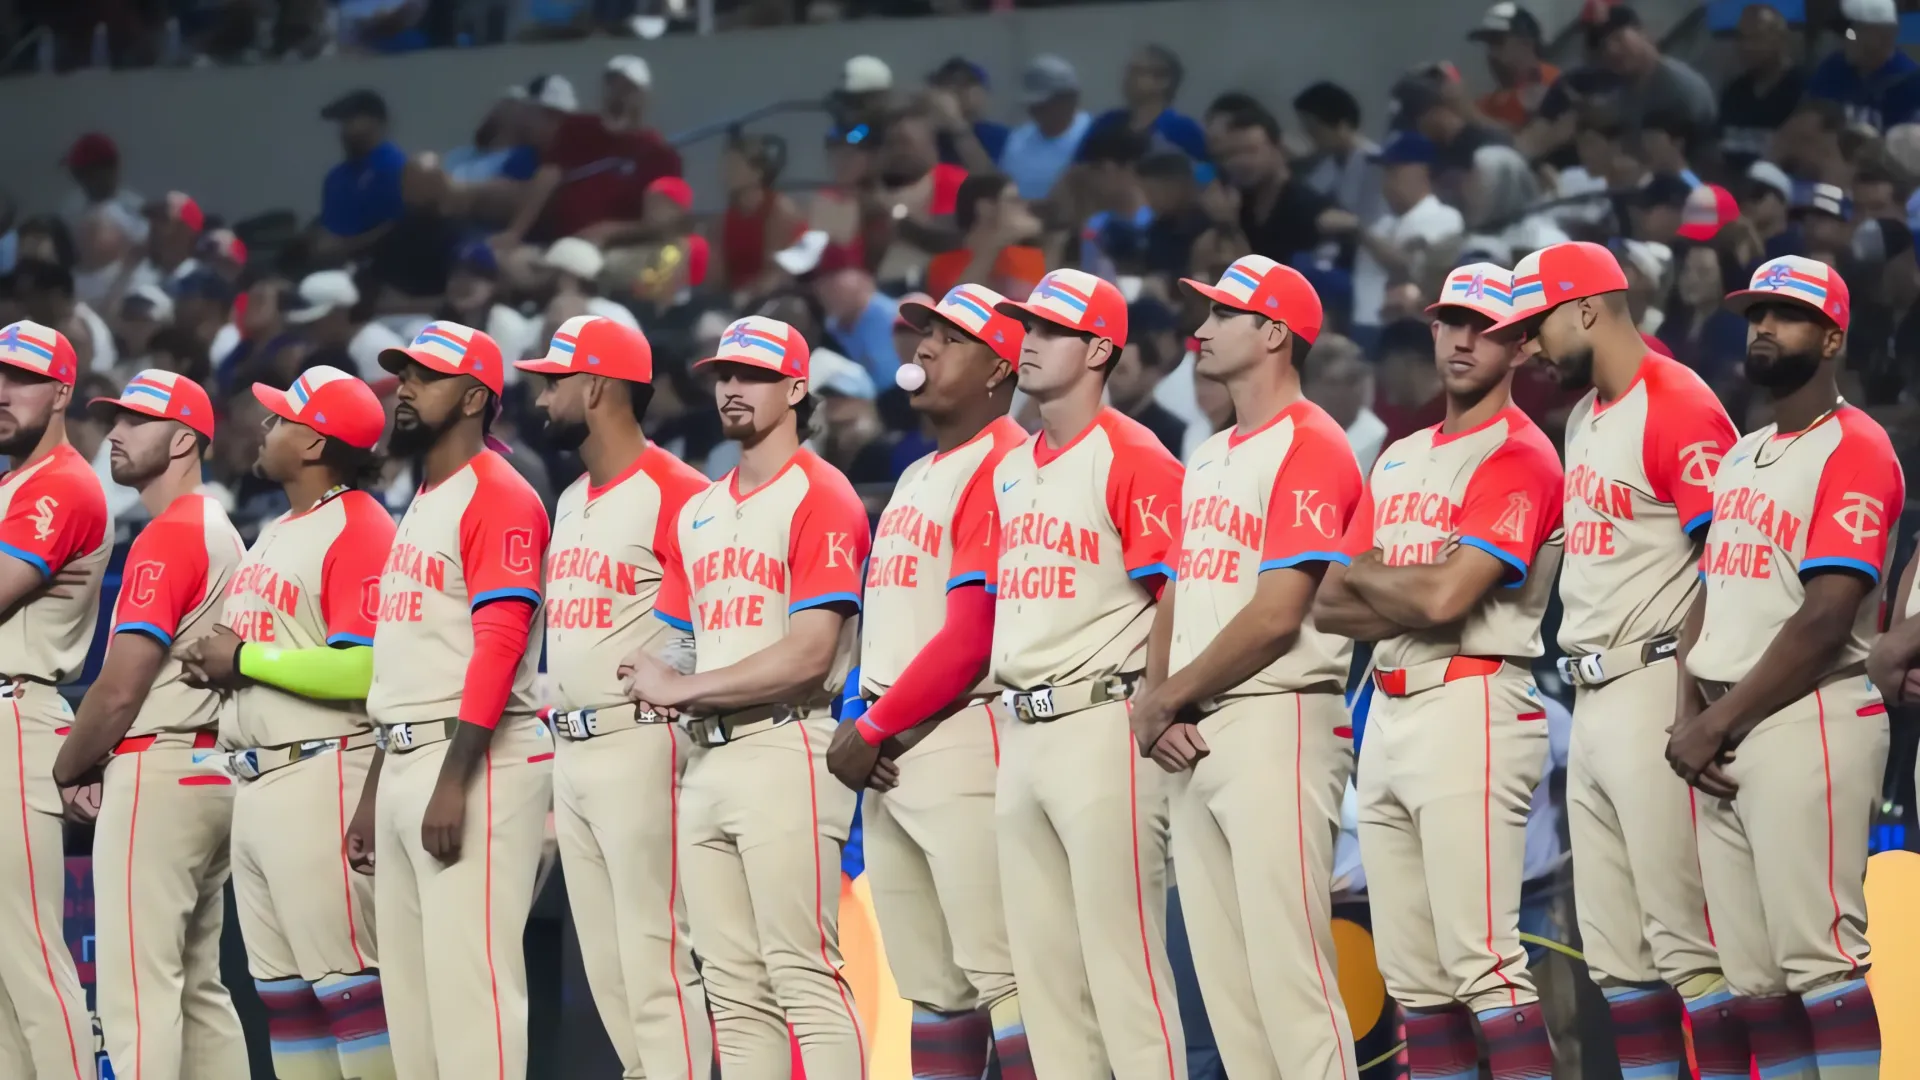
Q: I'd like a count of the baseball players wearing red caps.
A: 12